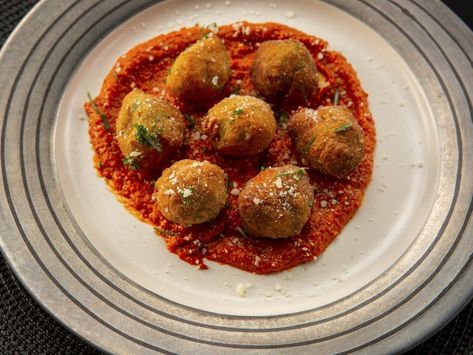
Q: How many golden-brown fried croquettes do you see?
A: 7